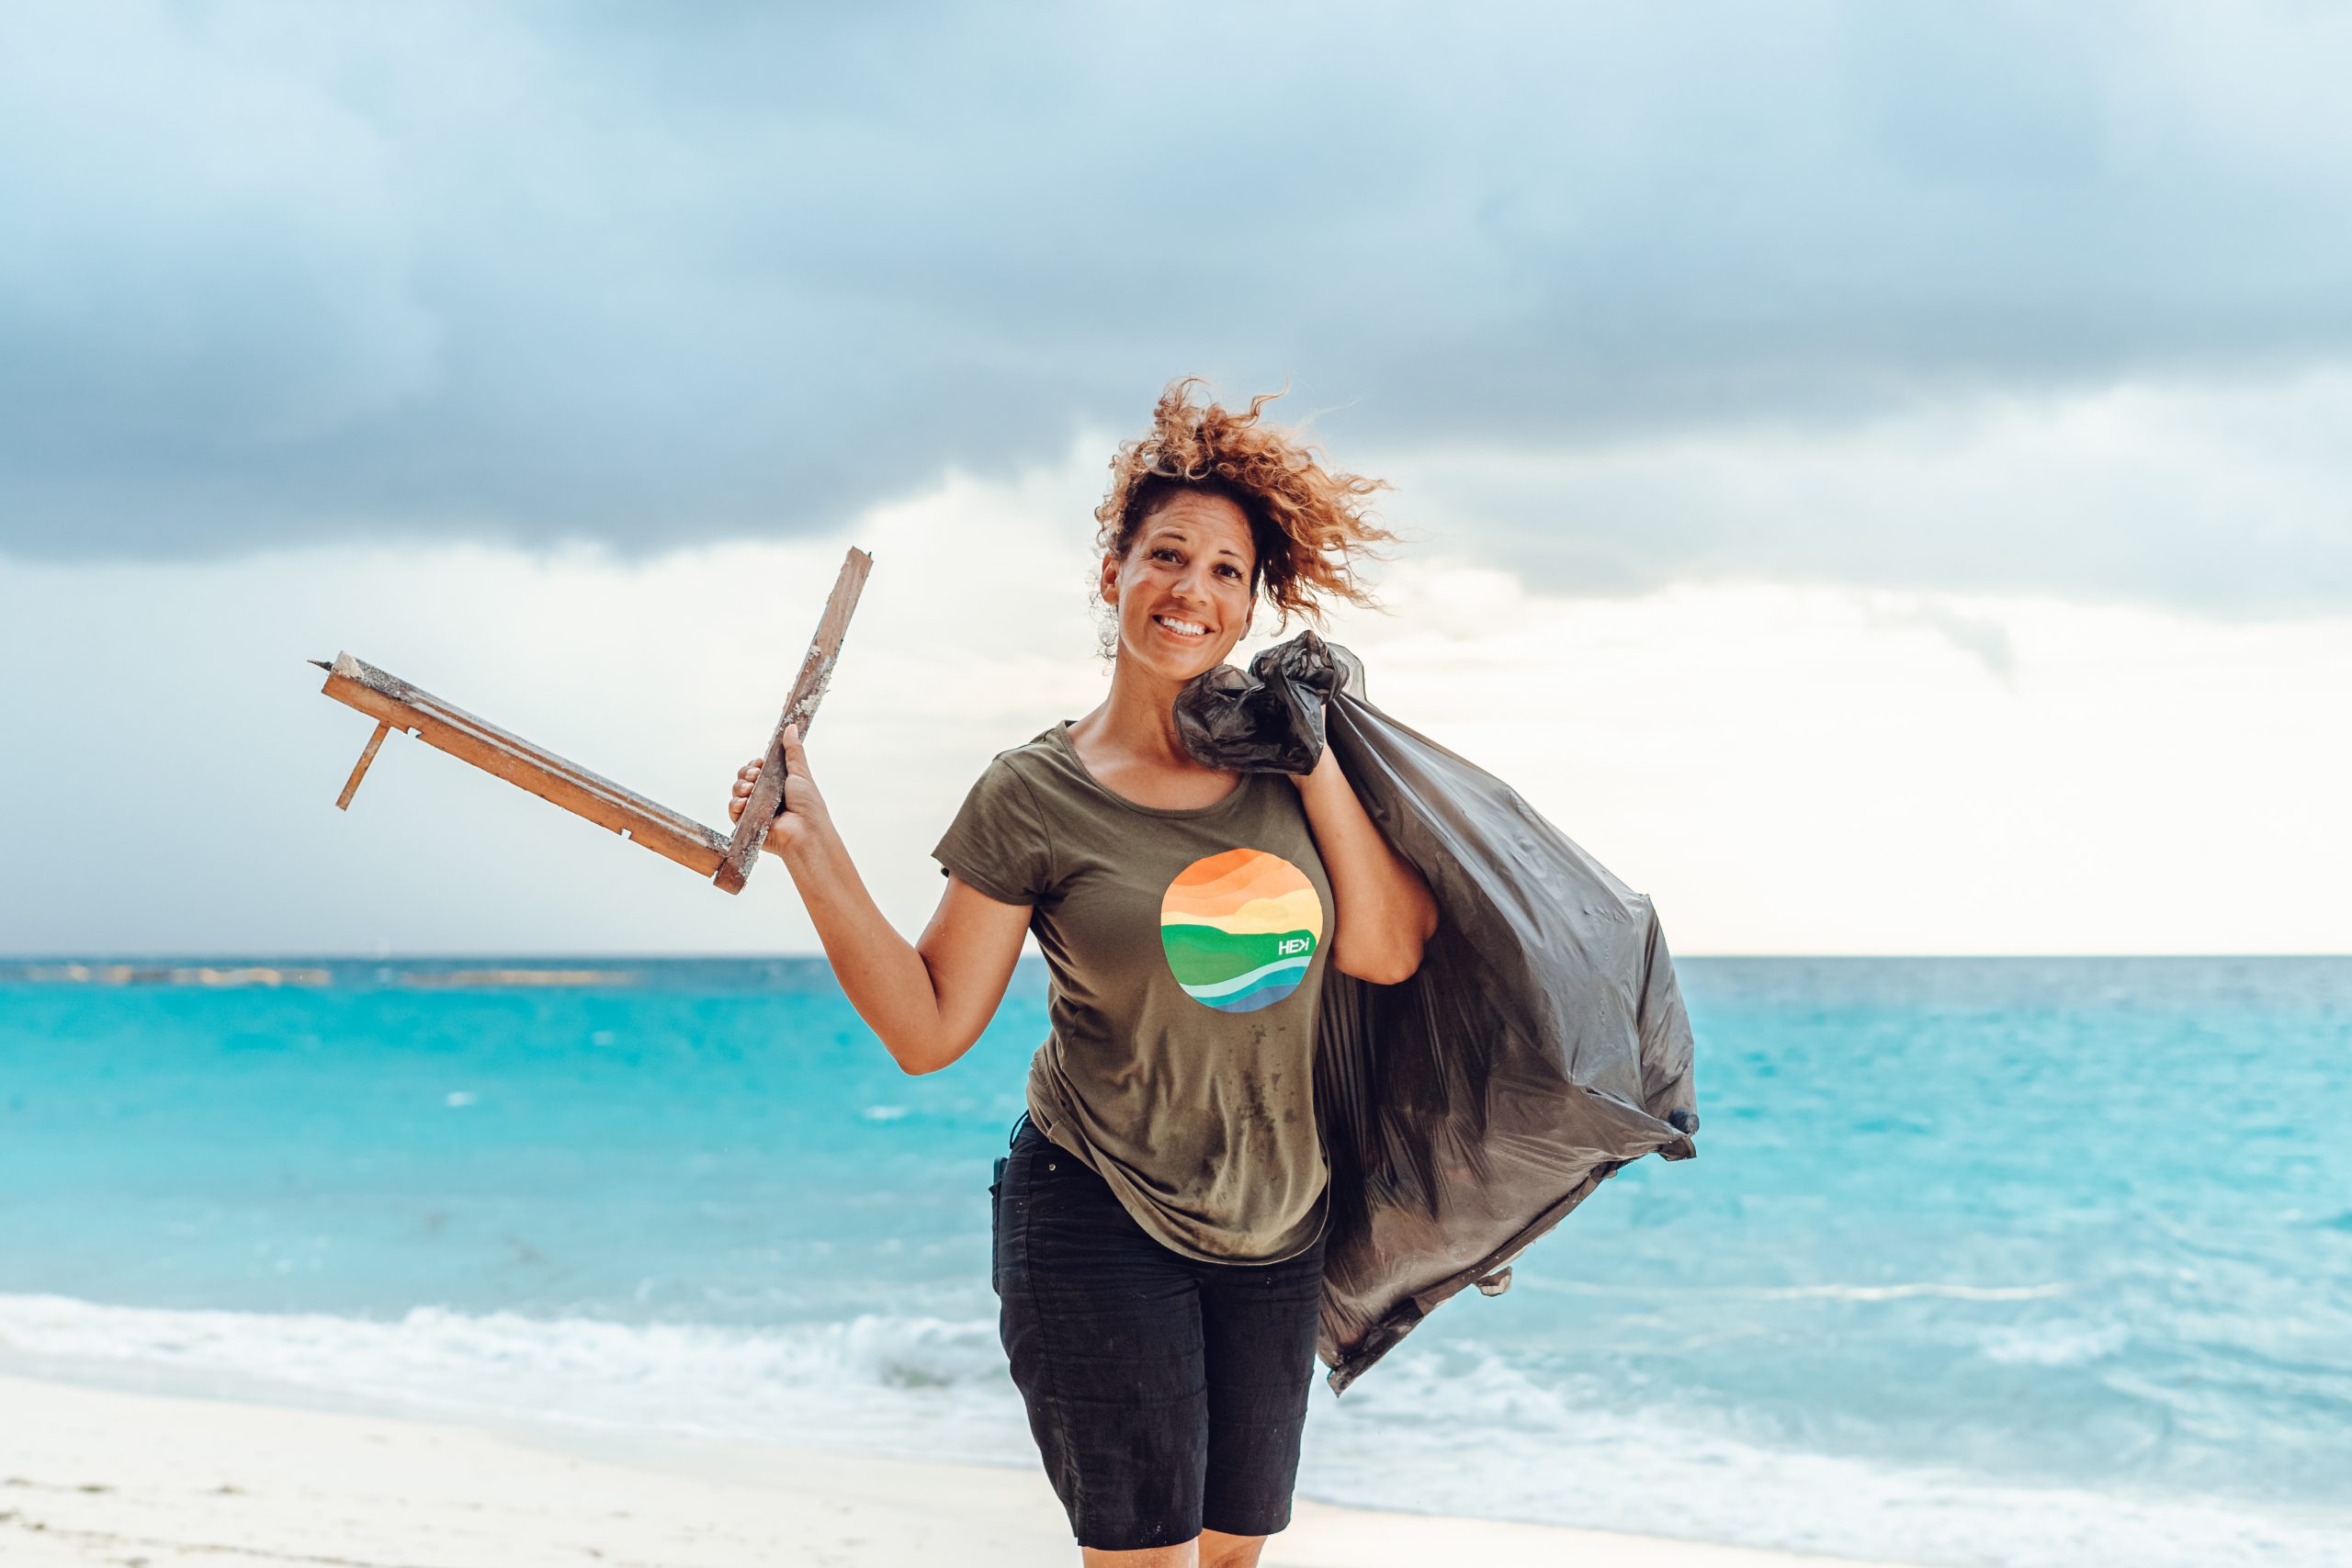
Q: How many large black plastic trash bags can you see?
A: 1